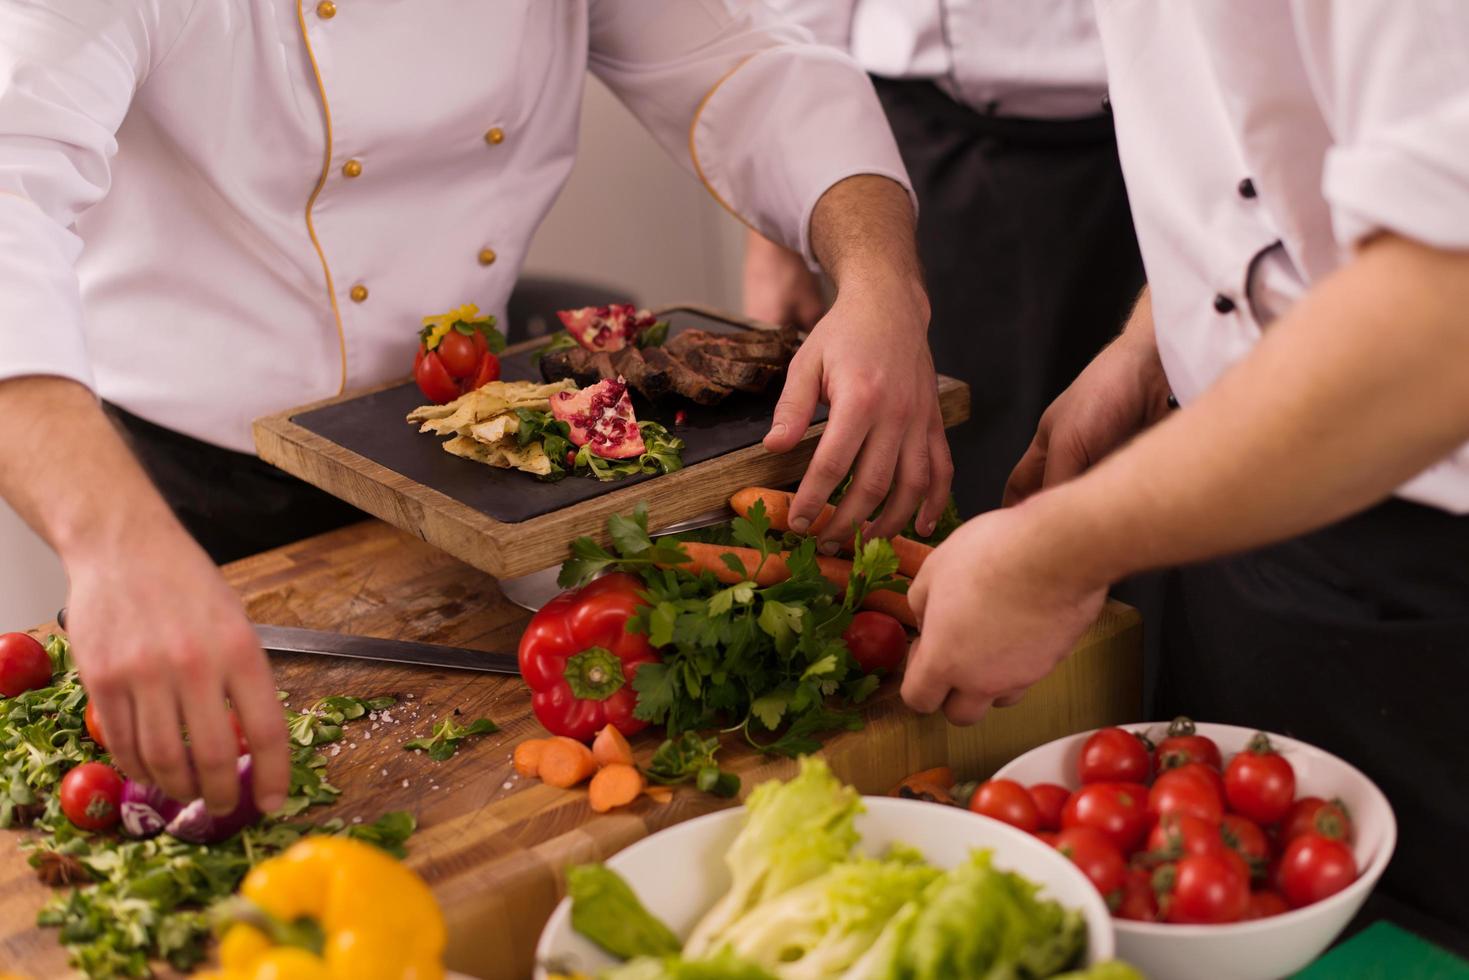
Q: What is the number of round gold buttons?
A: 5